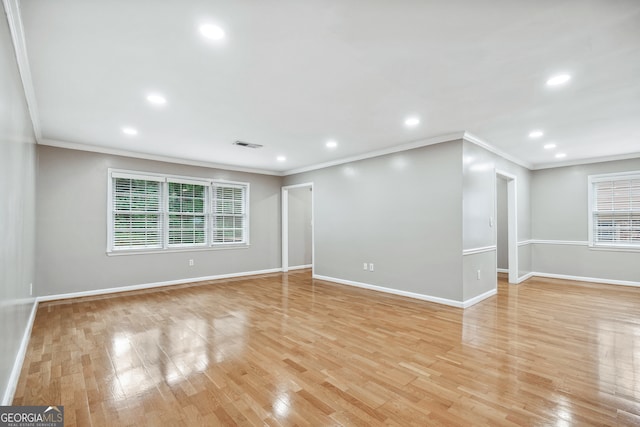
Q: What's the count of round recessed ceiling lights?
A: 10